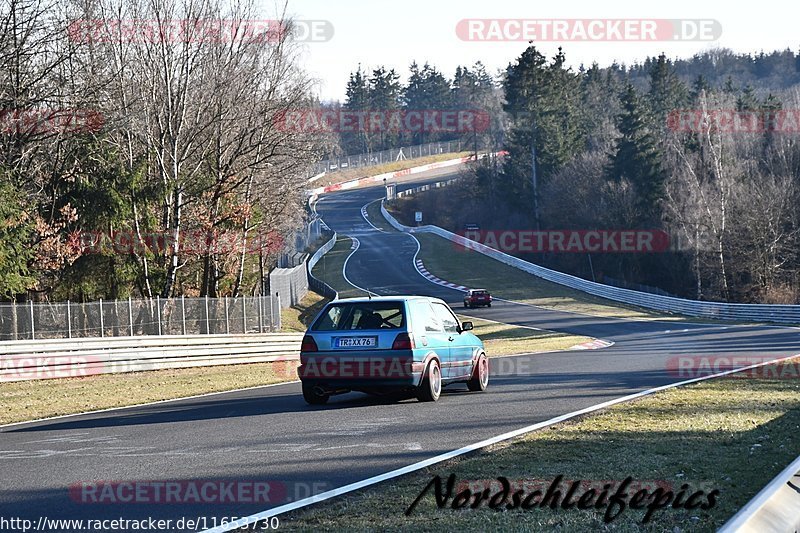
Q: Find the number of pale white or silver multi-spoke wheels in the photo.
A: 2